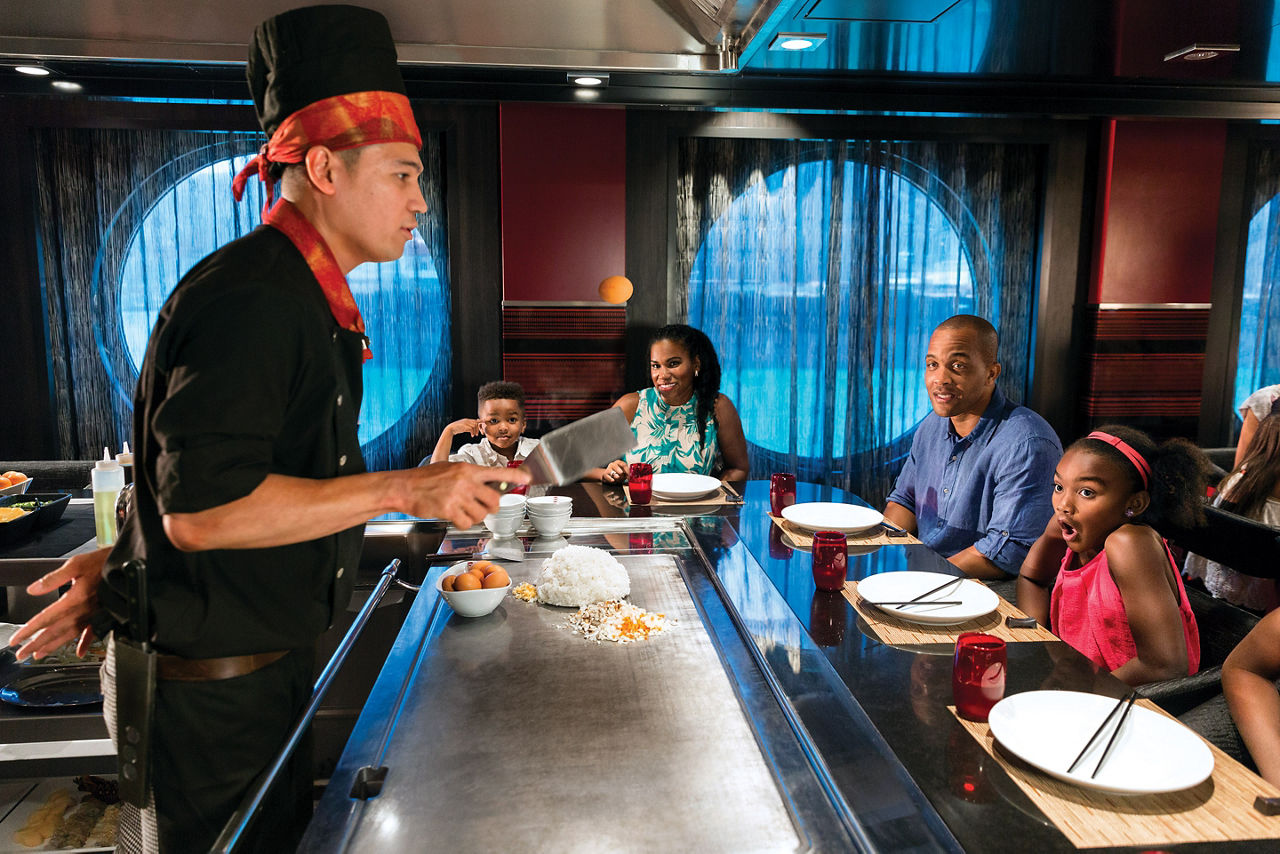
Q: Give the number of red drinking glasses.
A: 5